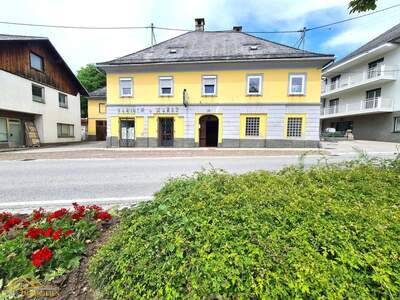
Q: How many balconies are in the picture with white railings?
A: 2